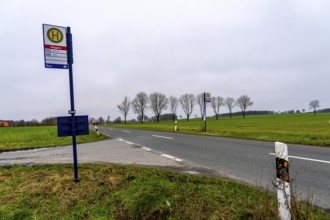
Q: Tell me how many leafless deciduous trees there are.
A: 10